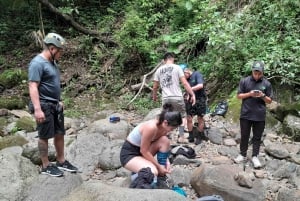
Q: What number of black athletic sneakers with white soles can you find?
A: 2